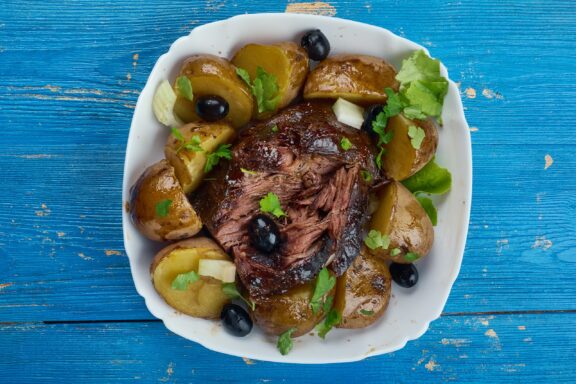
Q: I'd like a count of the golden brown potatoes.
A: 10